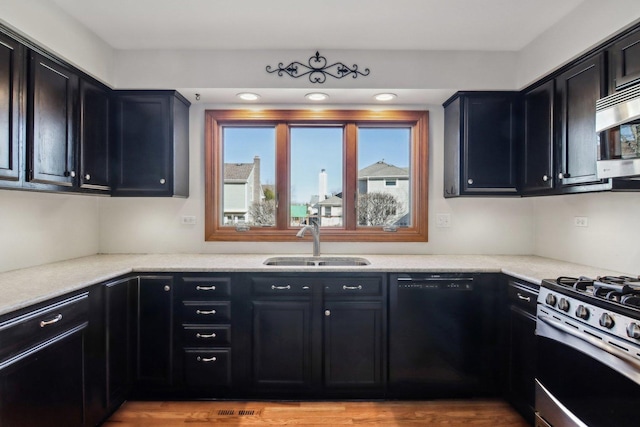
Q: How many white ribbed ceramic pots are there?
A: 0